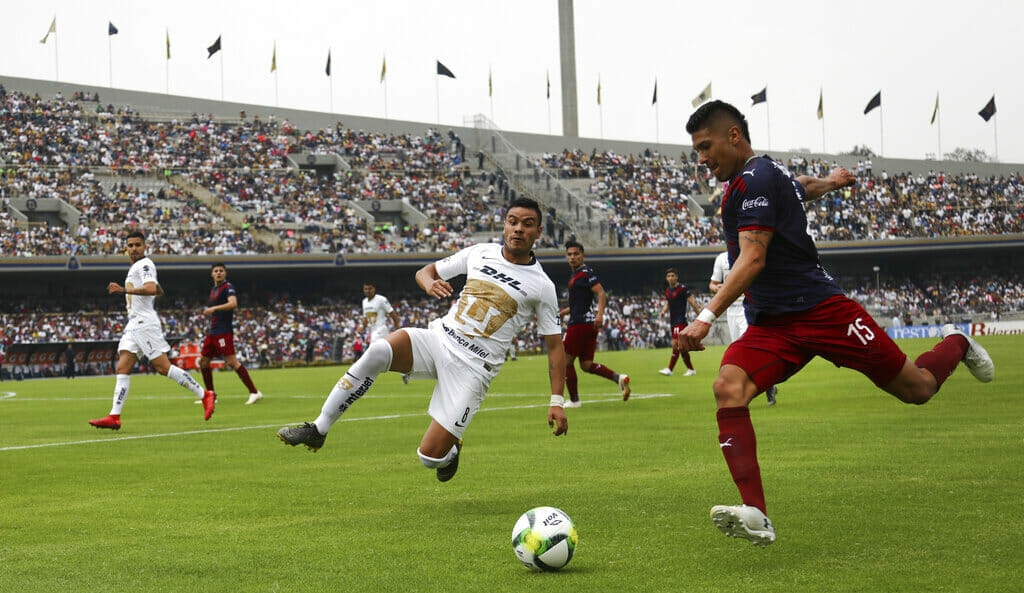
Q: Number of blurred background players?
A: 6